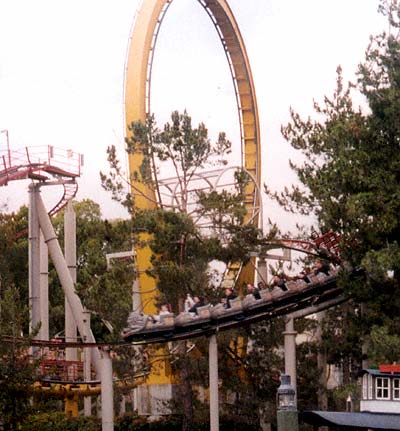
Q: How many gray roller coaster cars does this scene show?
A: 7